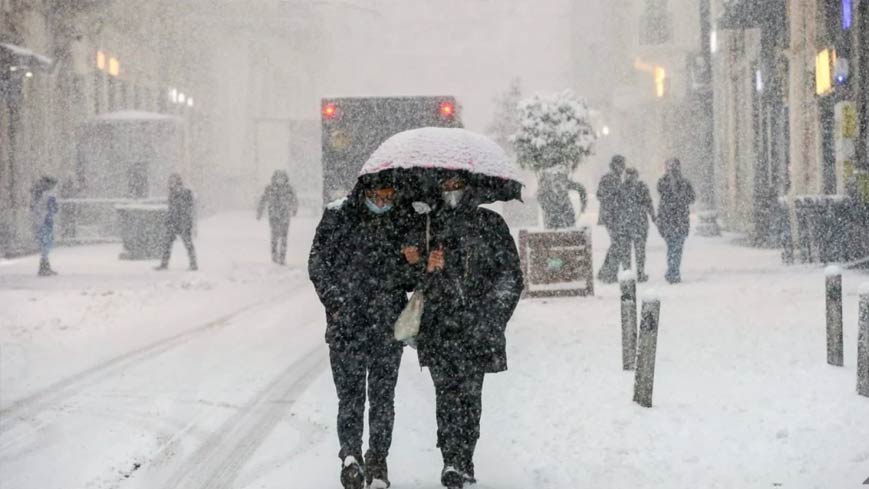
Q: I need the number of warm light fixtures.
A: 4